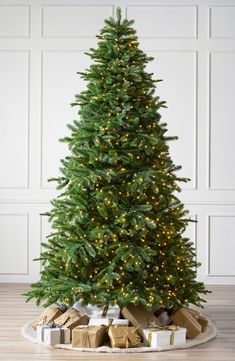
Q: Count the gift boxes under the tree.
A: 11